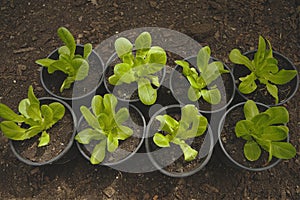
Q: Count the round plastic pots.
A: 8